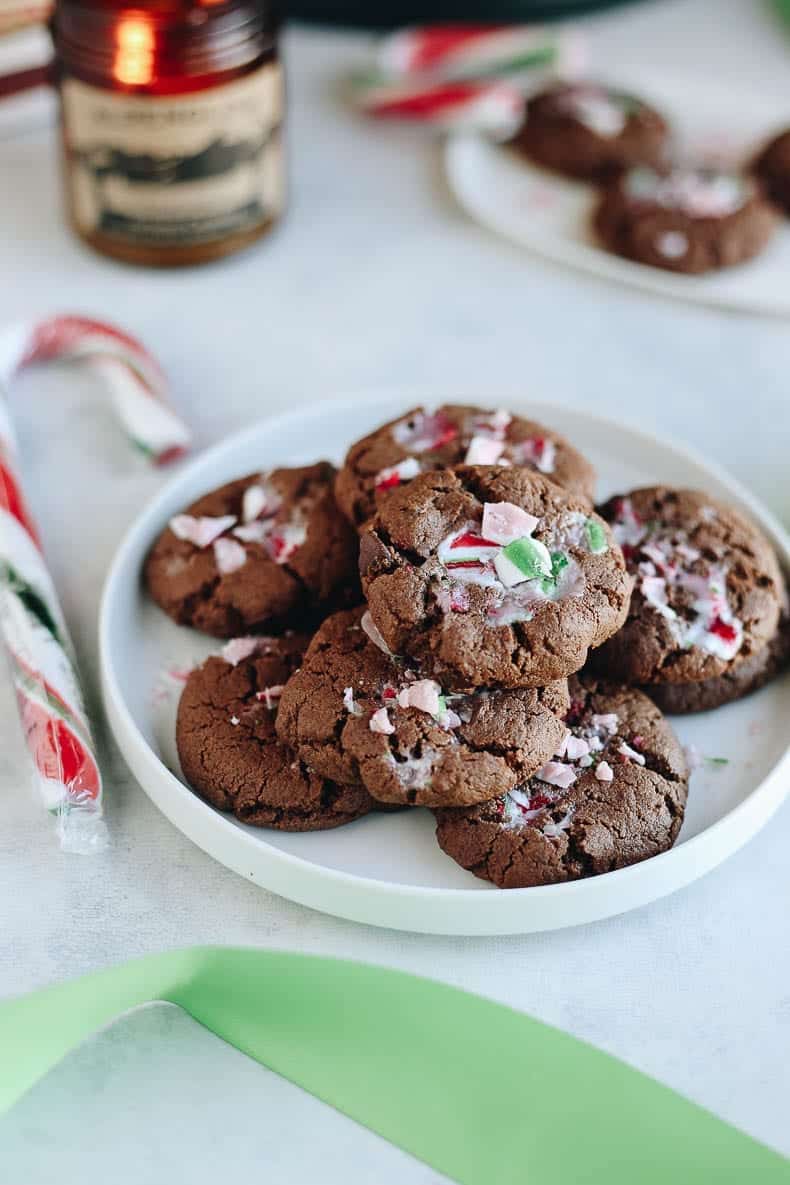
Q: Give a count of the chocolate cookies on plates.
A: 11